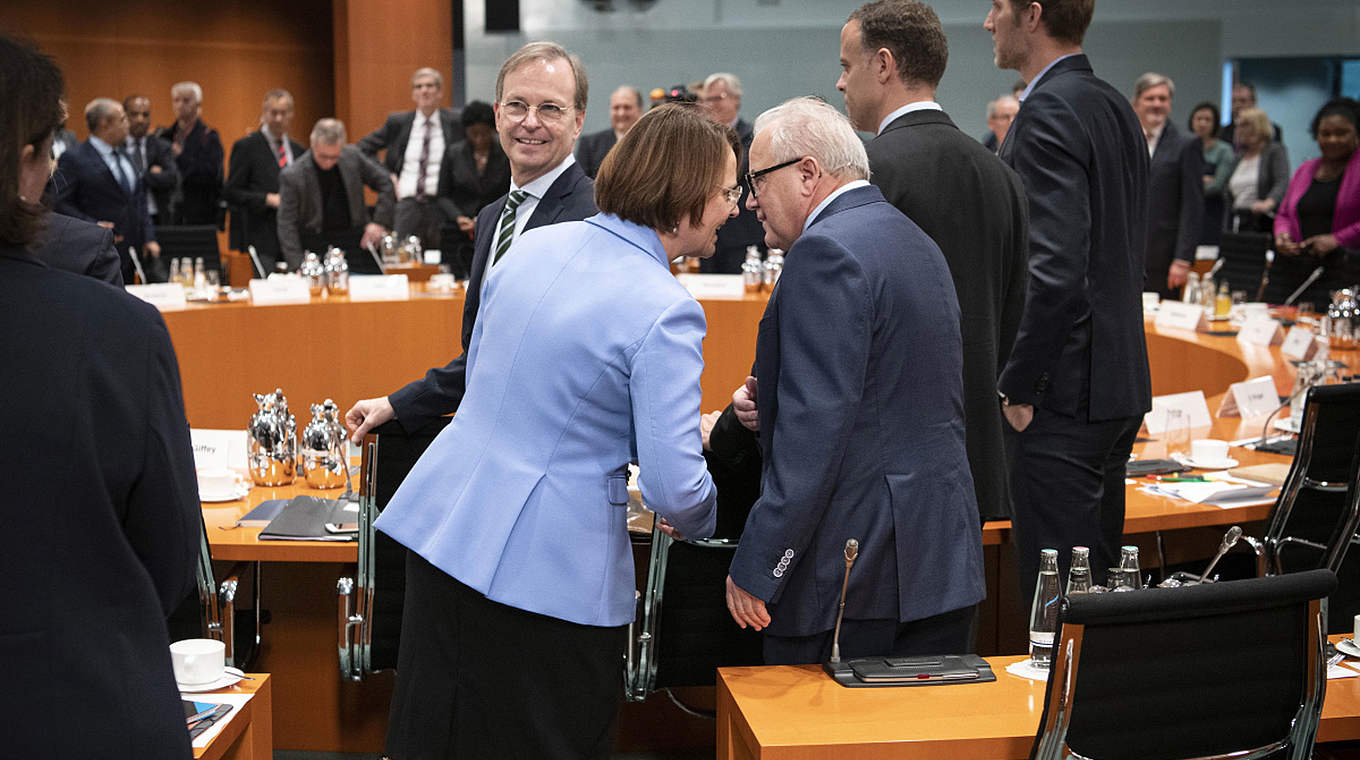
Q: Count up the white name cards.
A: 10